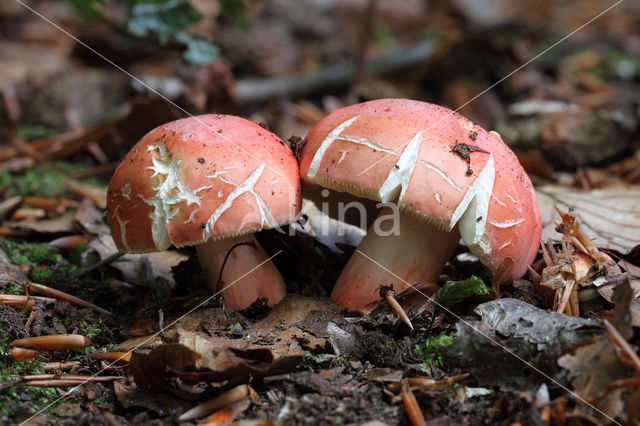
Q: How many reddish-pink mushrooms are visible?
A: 2